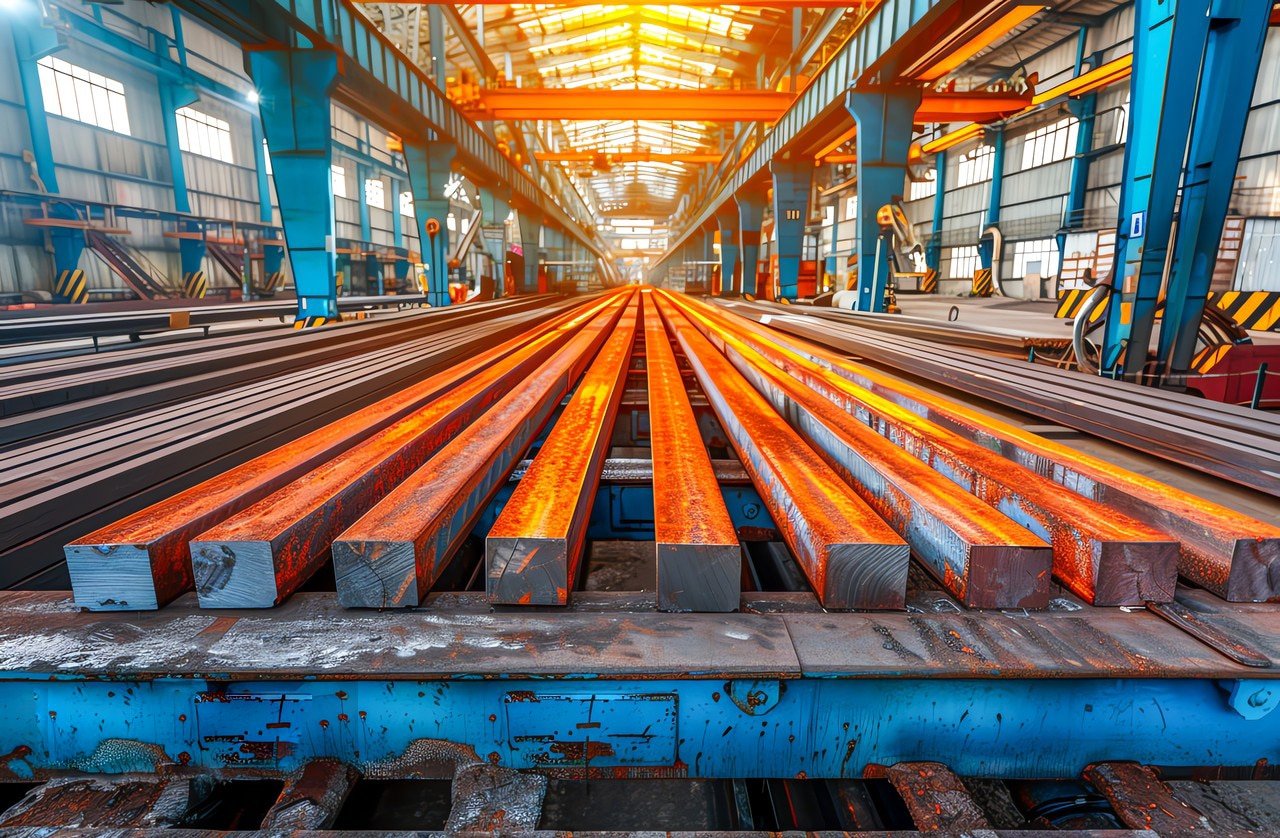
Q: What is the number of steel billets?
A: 9